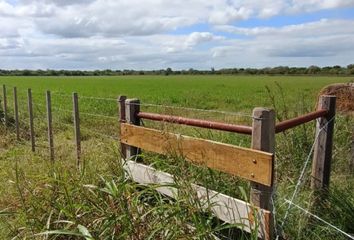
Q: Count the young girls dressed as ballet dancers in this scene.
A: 0